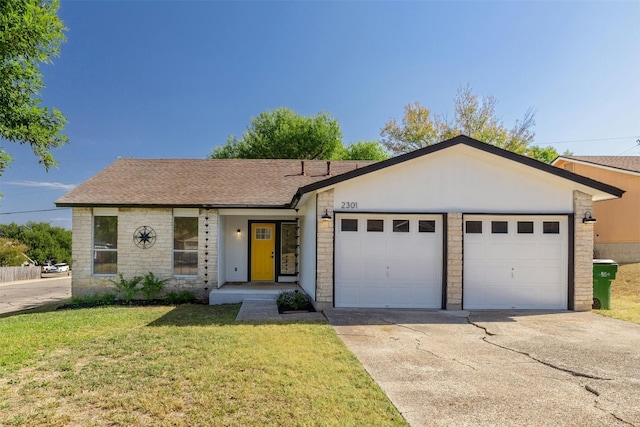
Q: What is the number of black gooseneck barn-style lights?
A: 2